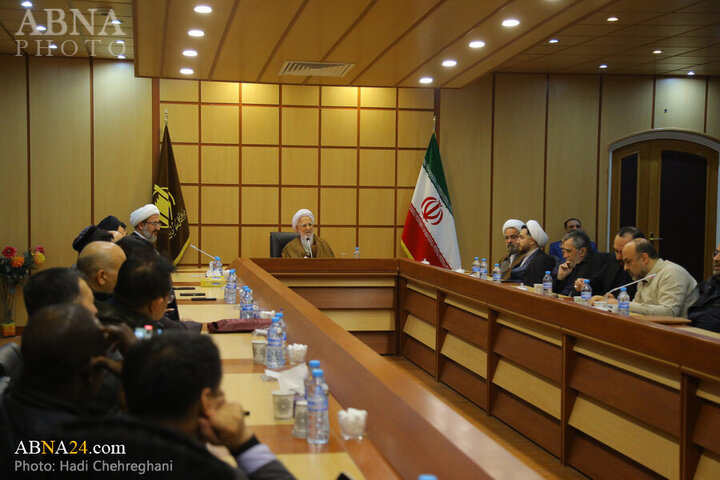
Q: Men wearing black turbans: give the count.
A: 2